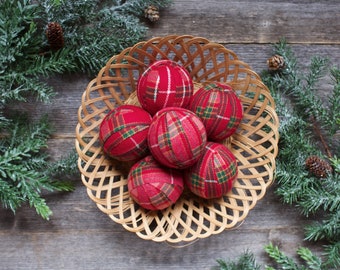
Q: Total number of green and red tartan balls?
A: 6